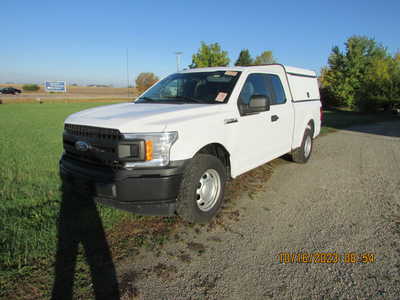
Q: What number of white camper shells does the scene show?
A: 1